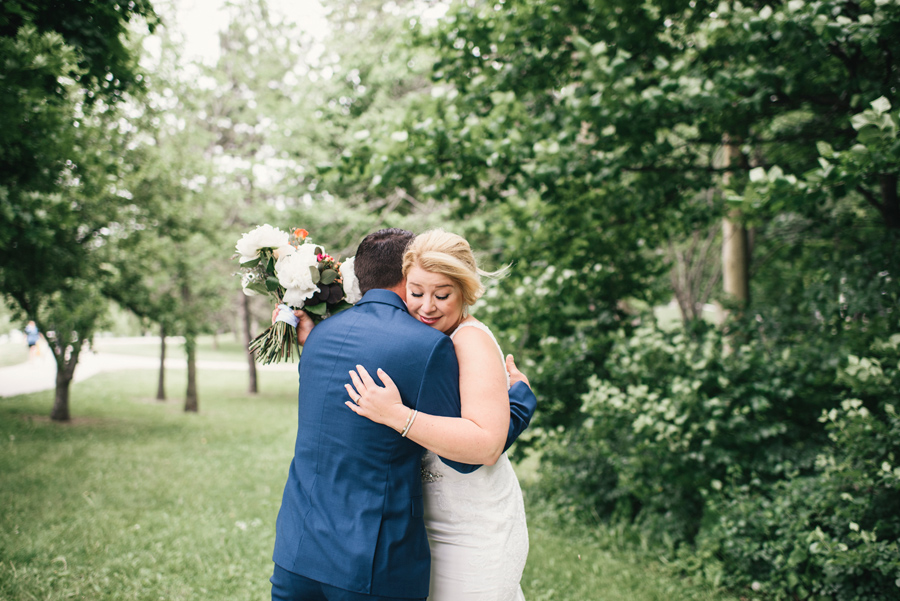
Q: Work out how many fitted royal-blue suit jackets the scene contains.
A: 1